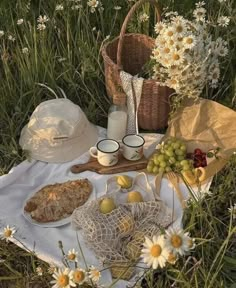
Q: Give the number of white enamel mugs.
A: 2